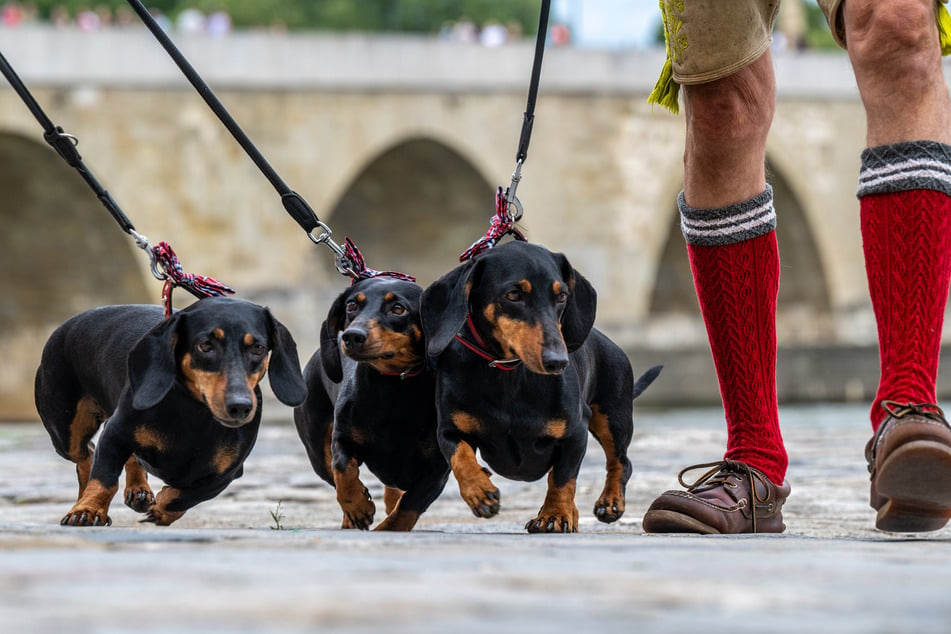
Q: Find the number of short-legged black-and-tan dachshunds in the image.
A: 3